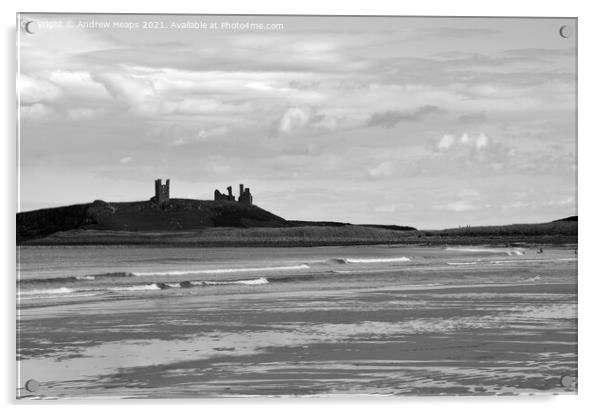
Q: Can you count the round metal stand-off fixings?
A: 4